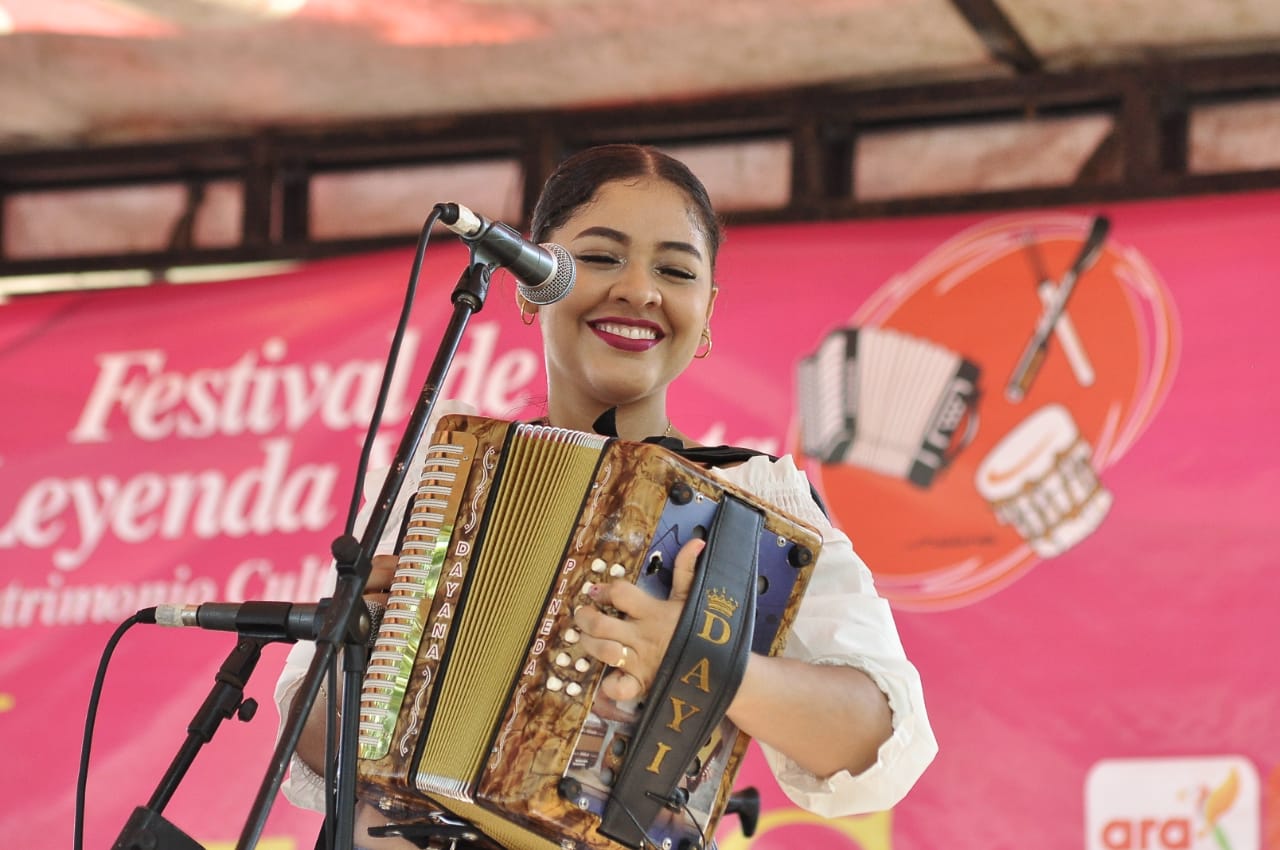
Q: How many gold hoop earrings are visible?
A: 2